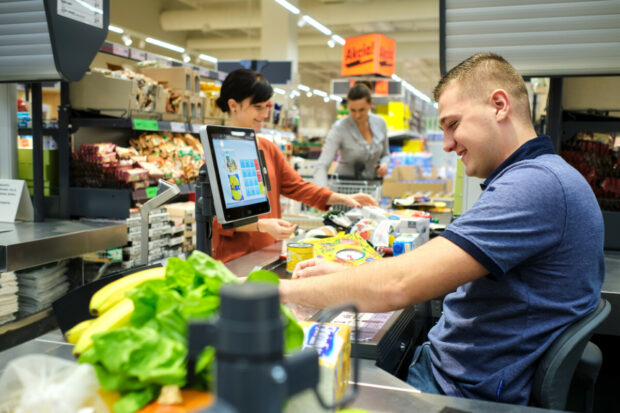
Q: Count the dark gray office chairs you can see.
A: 1